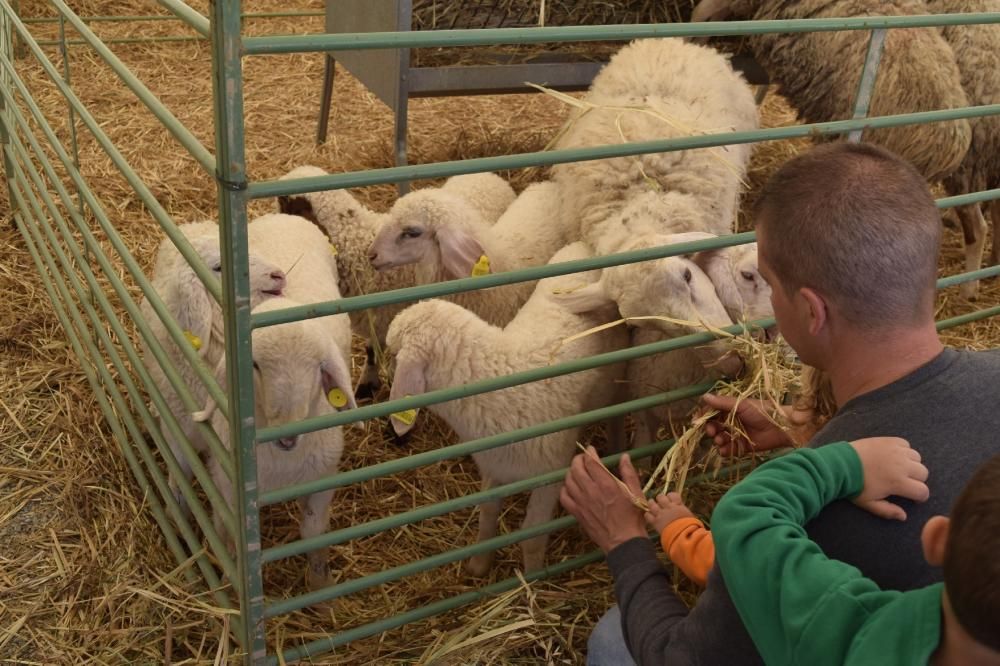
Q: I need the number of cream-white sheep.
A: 7